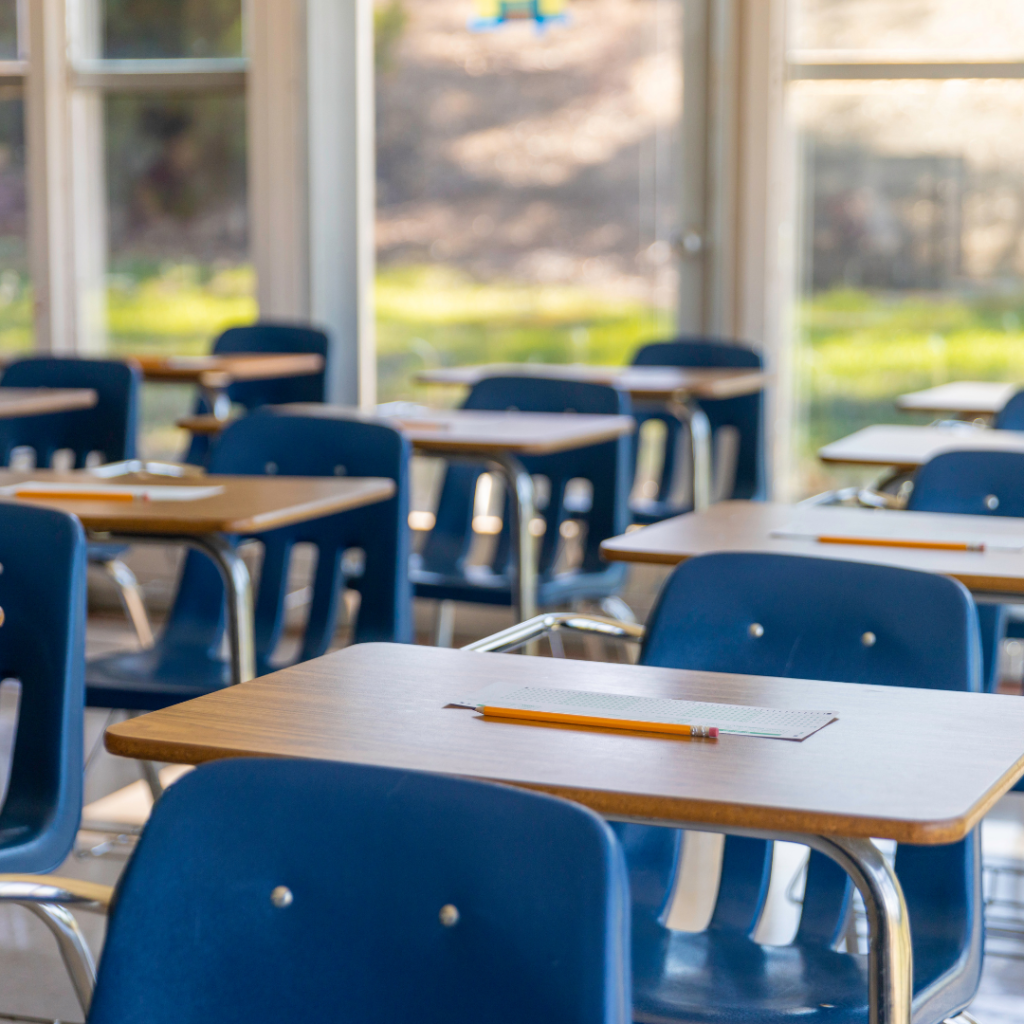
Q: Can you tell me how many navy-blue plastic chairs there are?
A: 10